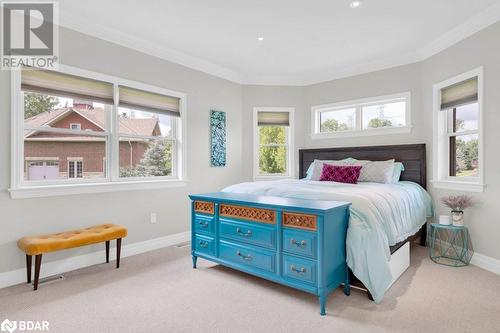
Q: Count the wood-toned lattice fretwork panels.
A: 3